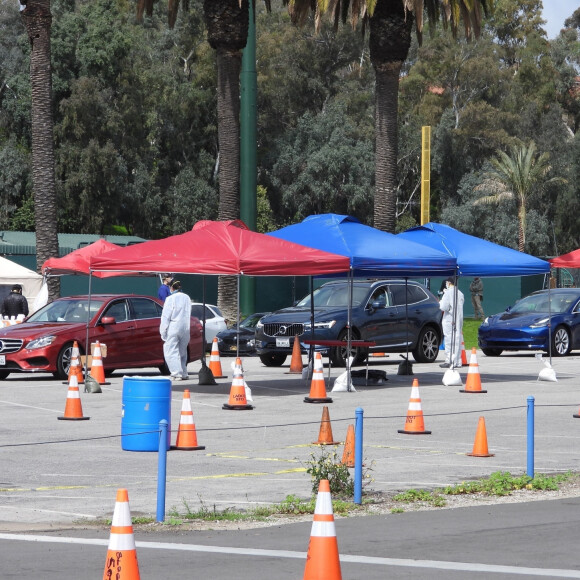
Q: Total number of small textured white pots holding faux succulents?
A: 0